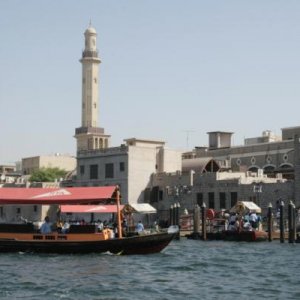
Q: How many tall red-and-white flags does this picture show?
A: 0